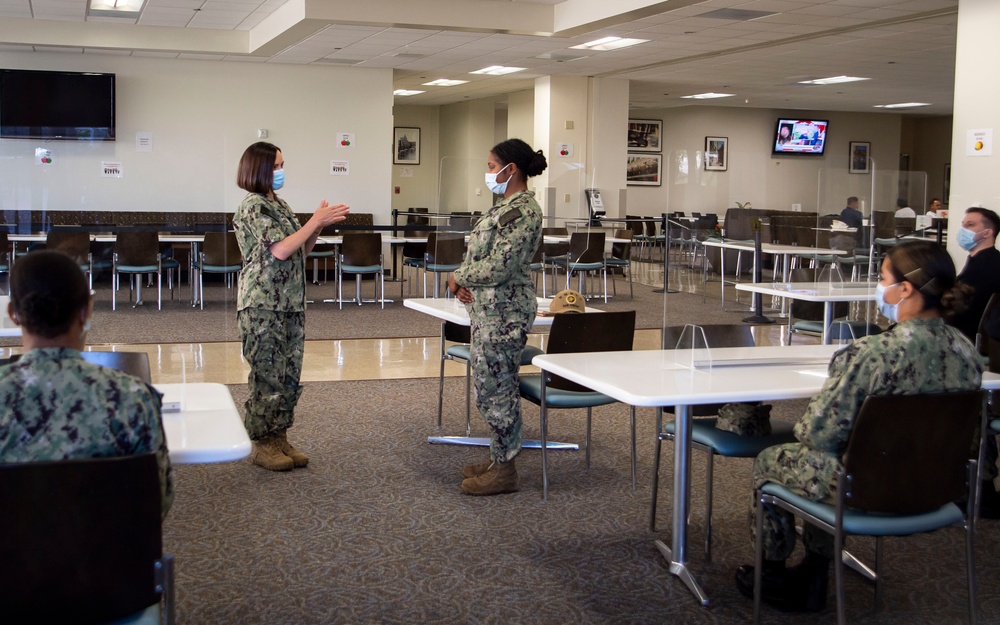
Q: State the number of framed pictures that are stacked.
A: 2